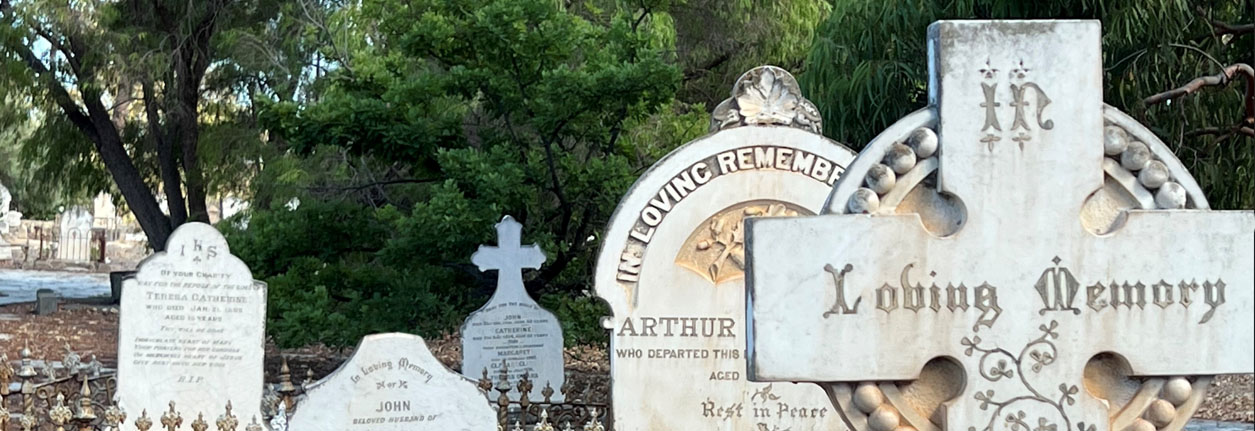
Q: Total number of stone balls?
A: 14